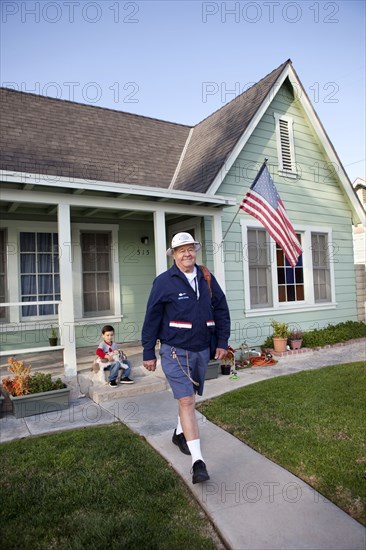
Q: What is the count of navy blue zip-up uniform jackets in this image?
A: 1